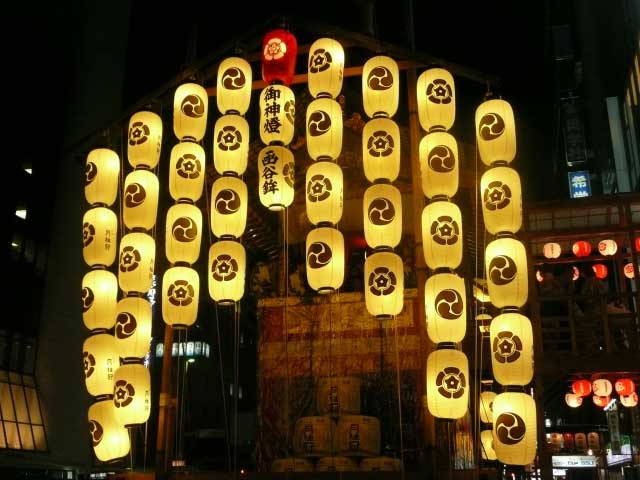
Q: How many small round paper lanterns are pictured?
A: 14